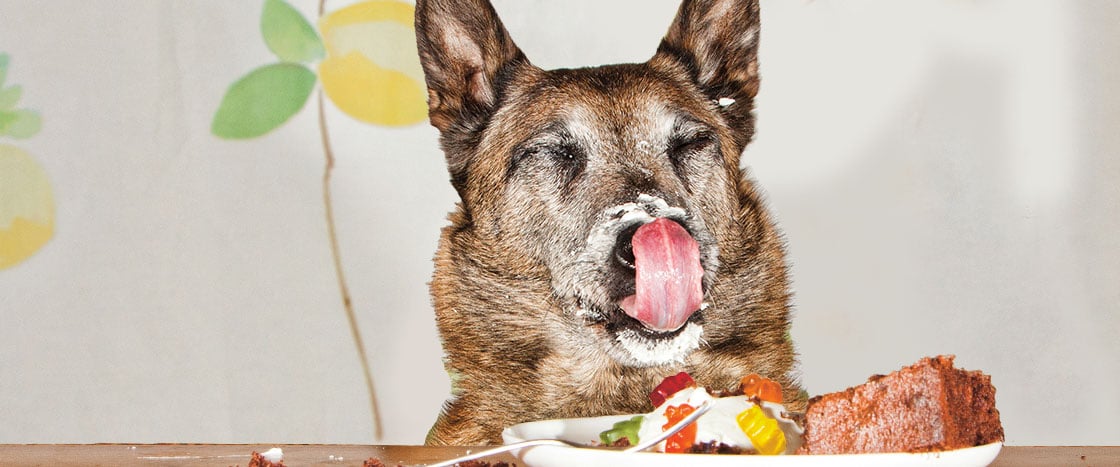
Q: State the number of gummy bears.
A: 5